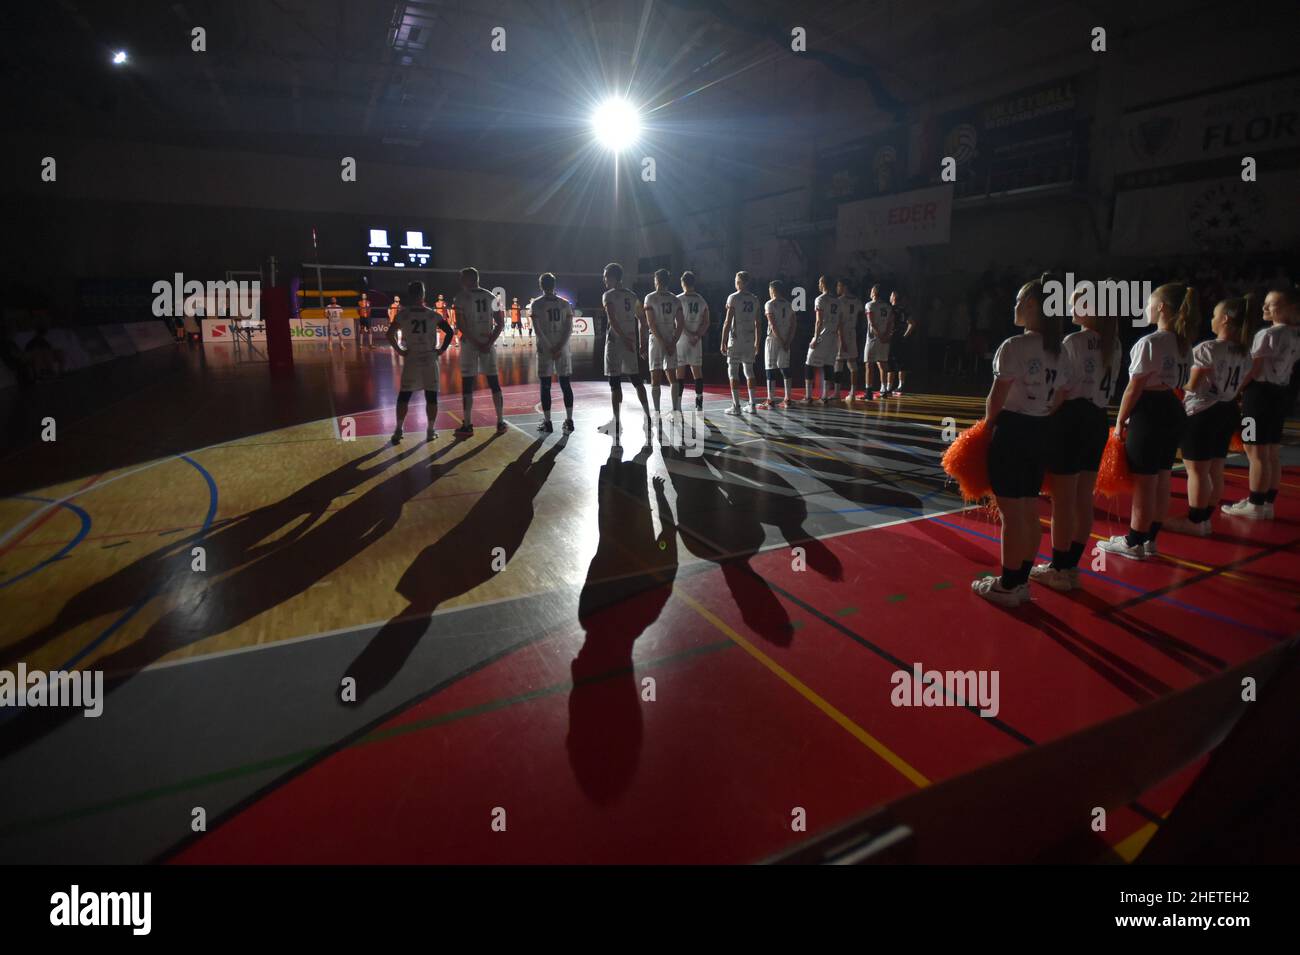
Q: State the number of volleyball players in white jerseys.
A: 11